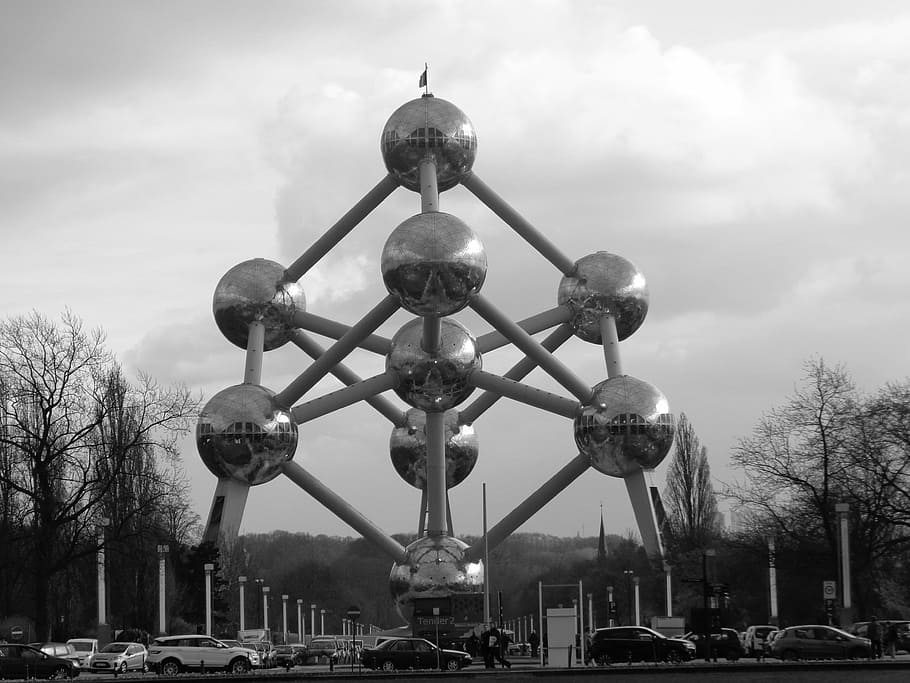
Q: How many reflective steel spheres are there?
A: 9